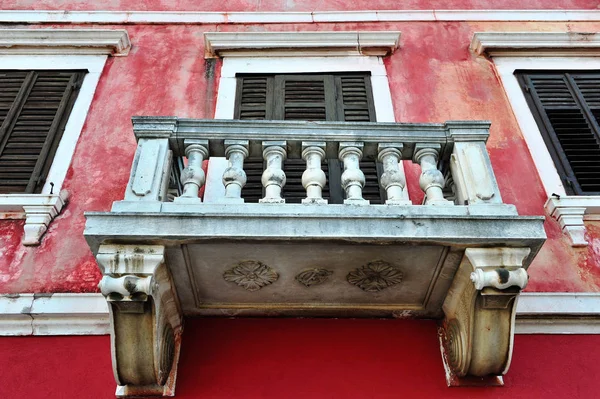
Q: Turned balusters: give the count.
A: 7